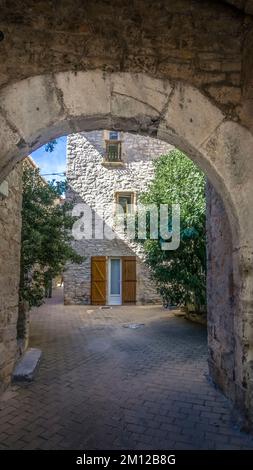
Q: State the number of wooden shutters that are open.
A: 2